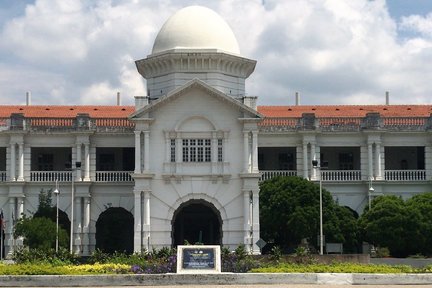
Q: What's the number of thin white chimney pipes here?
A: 4